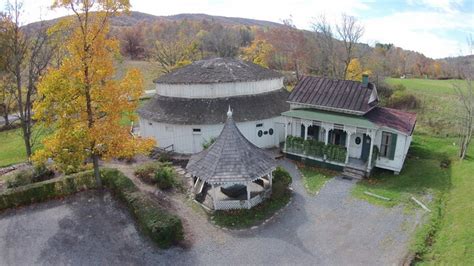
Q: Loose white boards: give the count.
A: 2